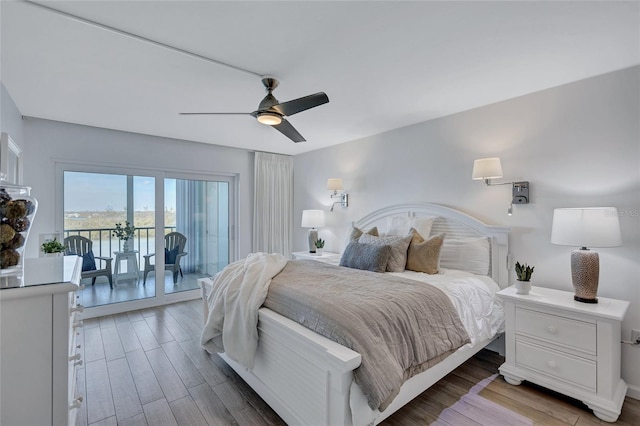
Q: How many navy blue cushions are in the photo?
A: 2